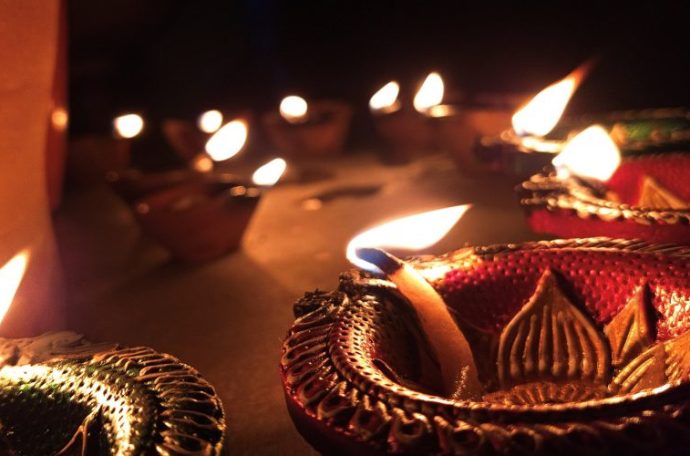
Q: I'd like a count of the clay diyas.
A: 11